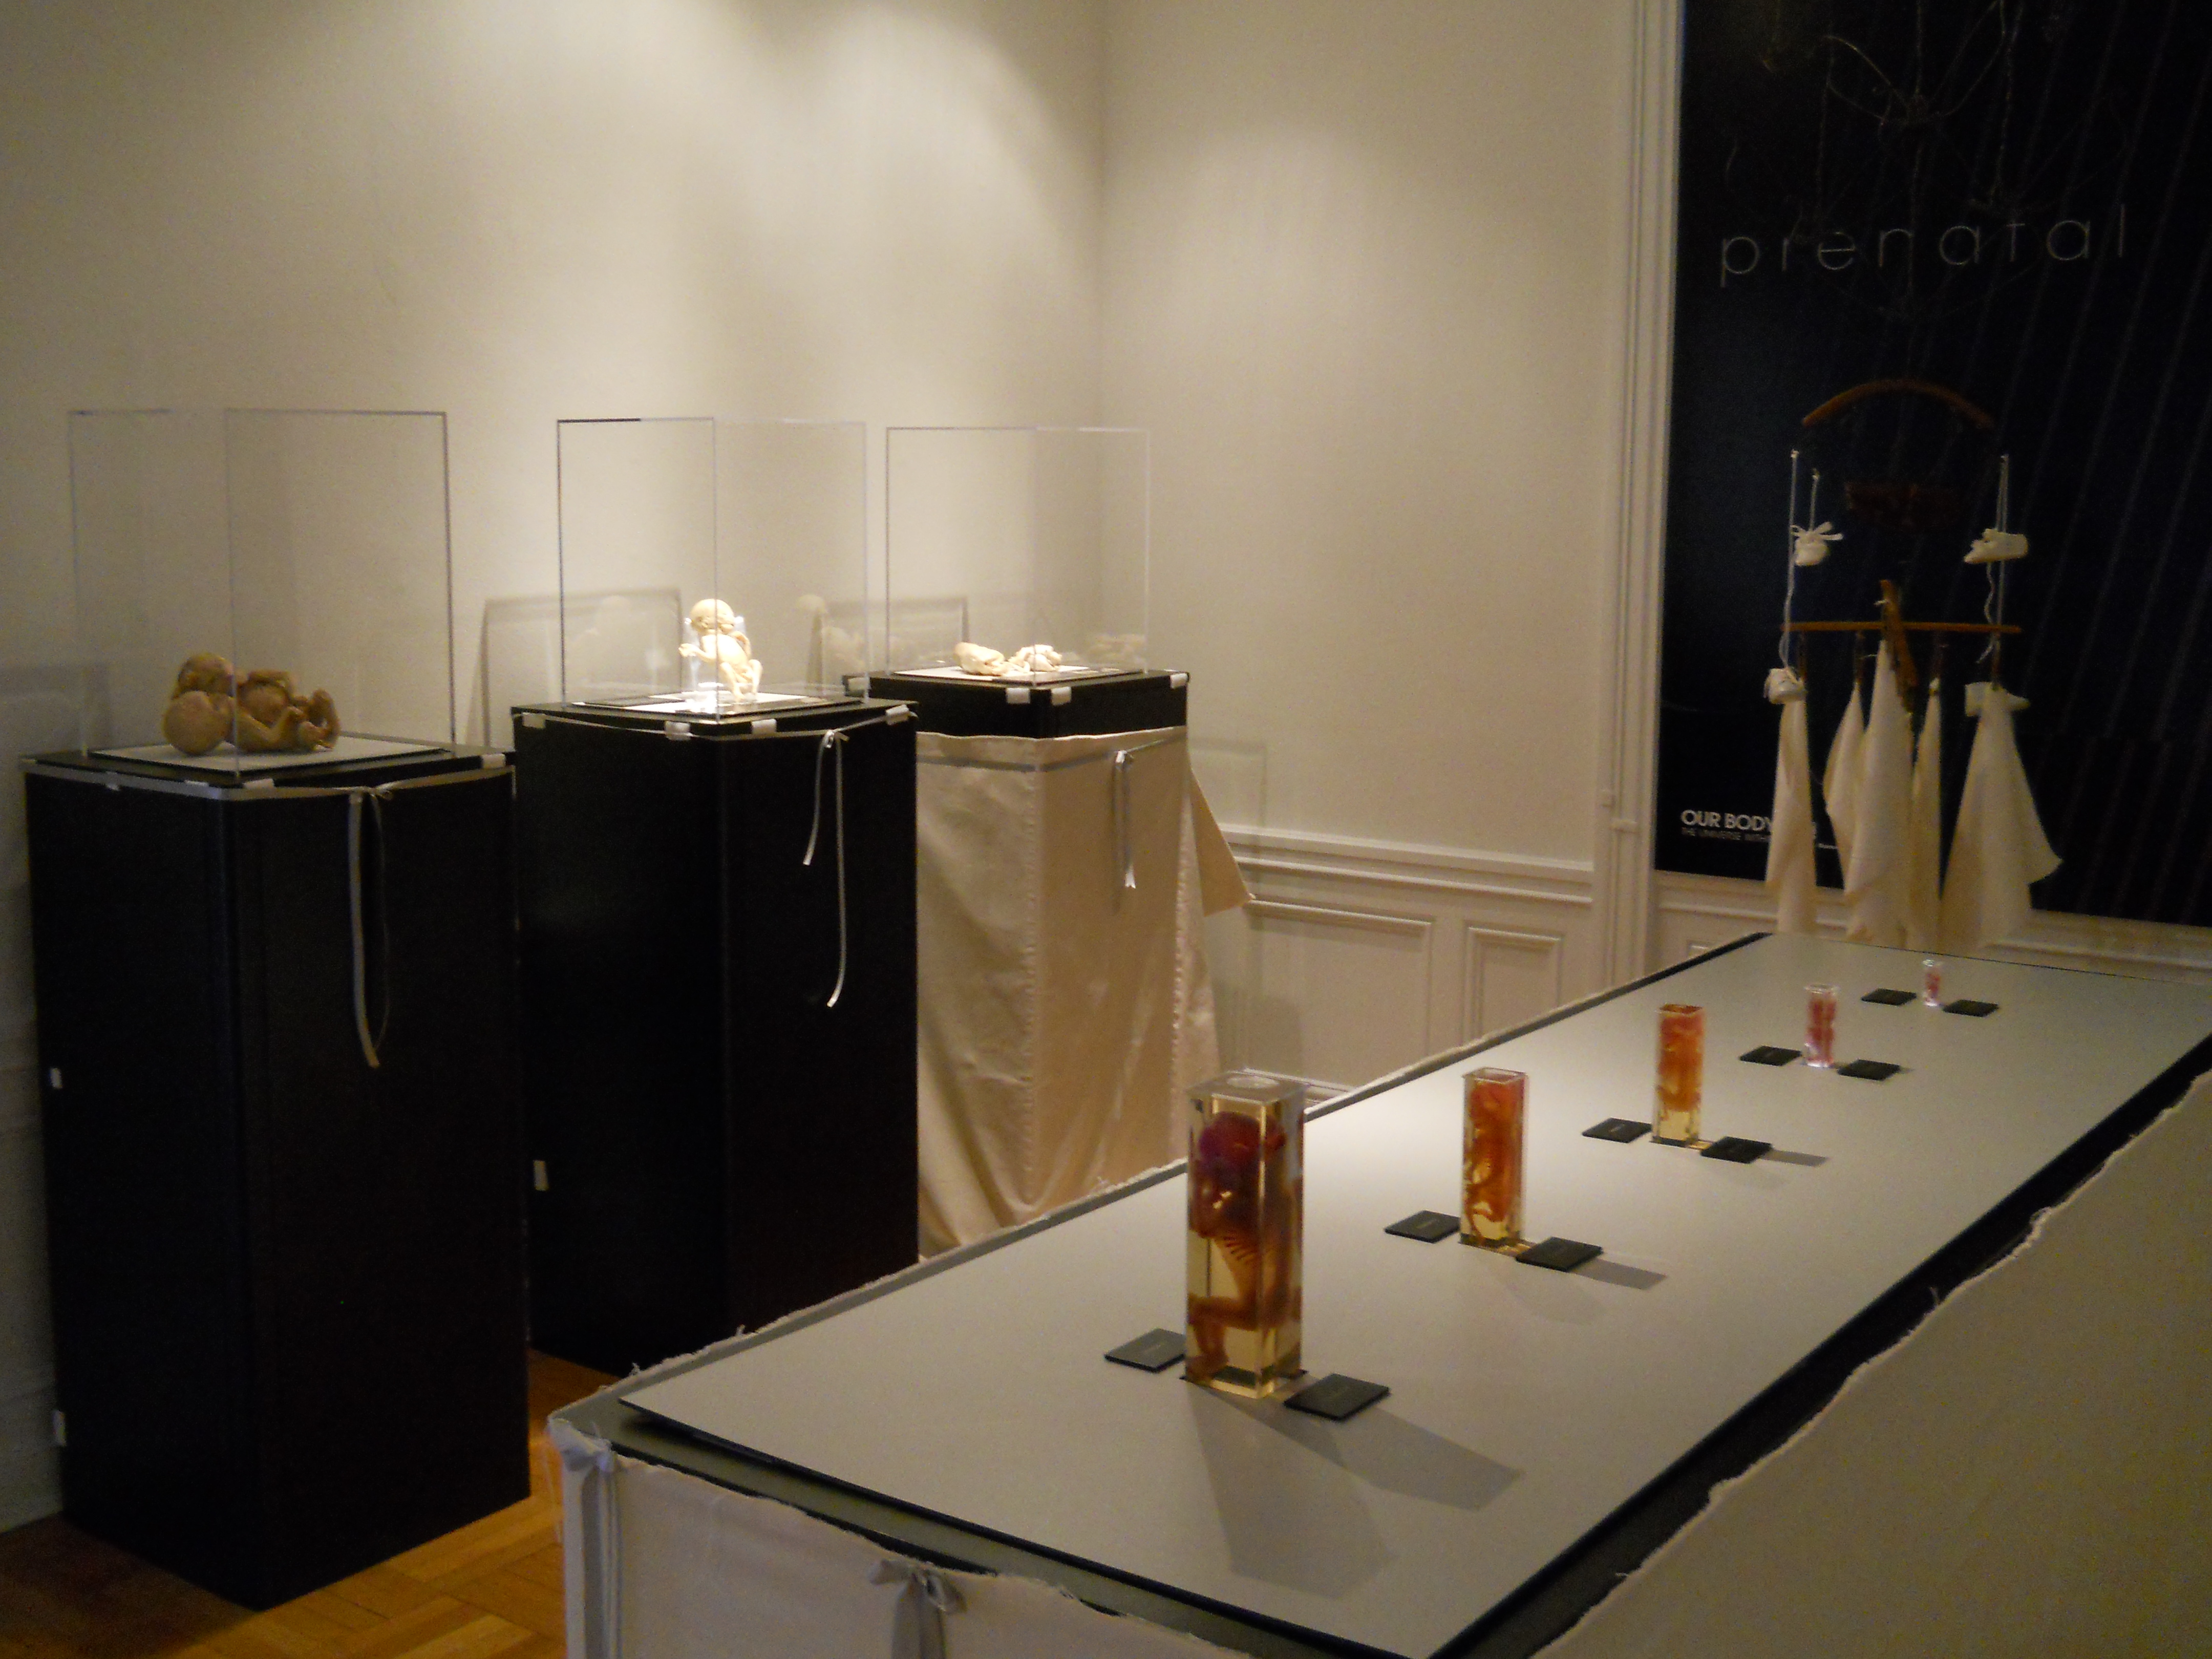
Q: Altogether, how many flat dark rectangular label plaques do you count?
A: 10